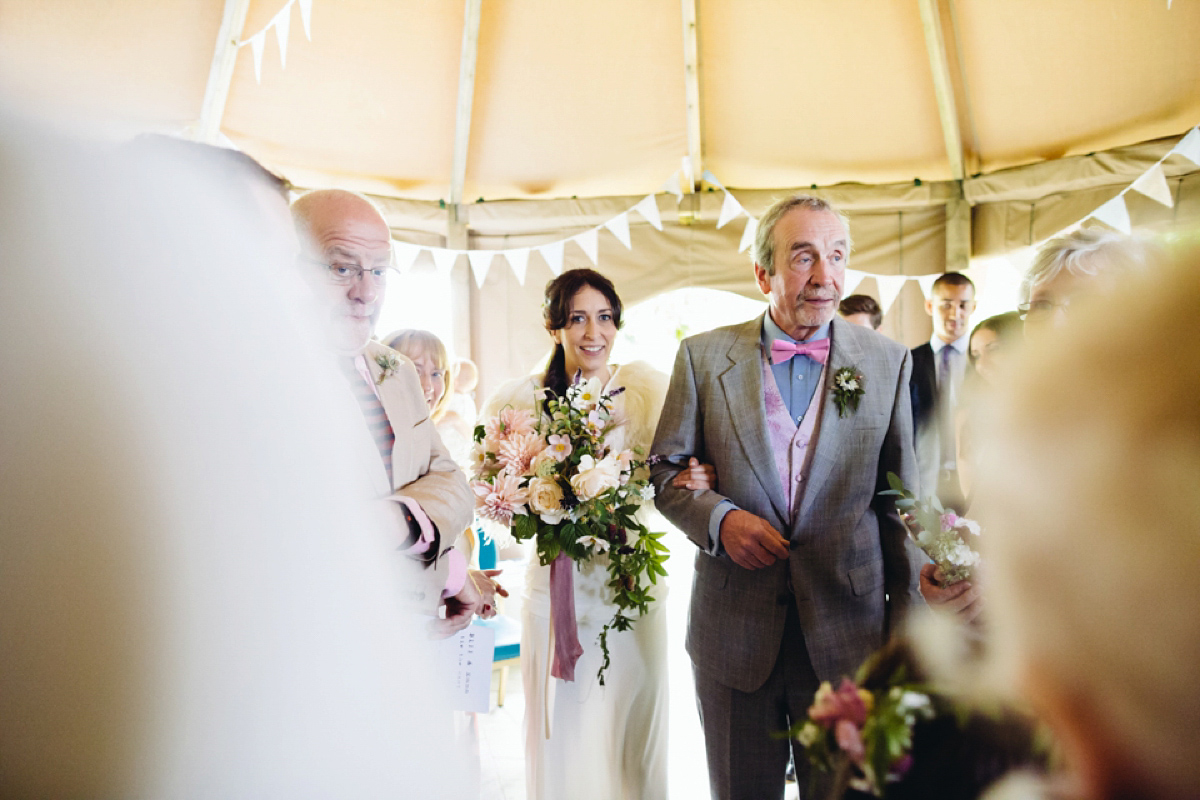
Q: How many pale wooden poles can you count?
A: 4